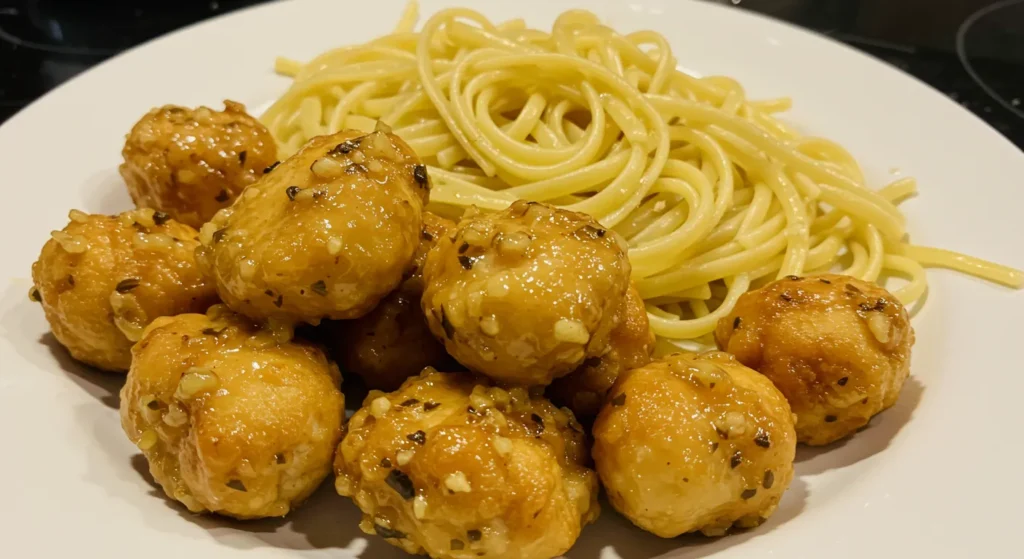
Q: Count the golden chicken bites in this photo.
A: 10